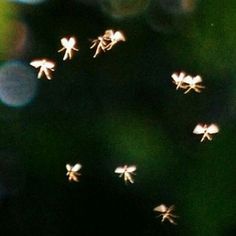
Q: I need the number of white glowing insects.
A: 10